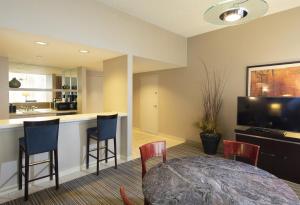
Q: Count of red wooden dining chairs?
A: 3